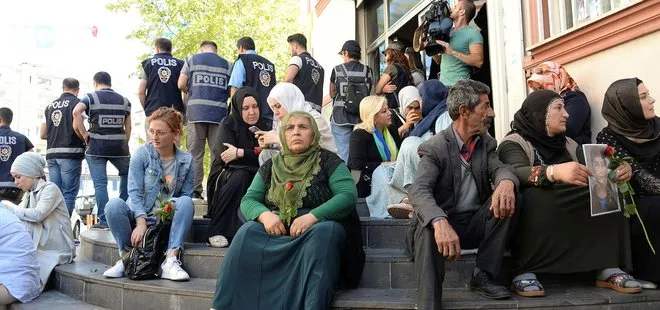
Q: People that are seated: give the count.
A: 13